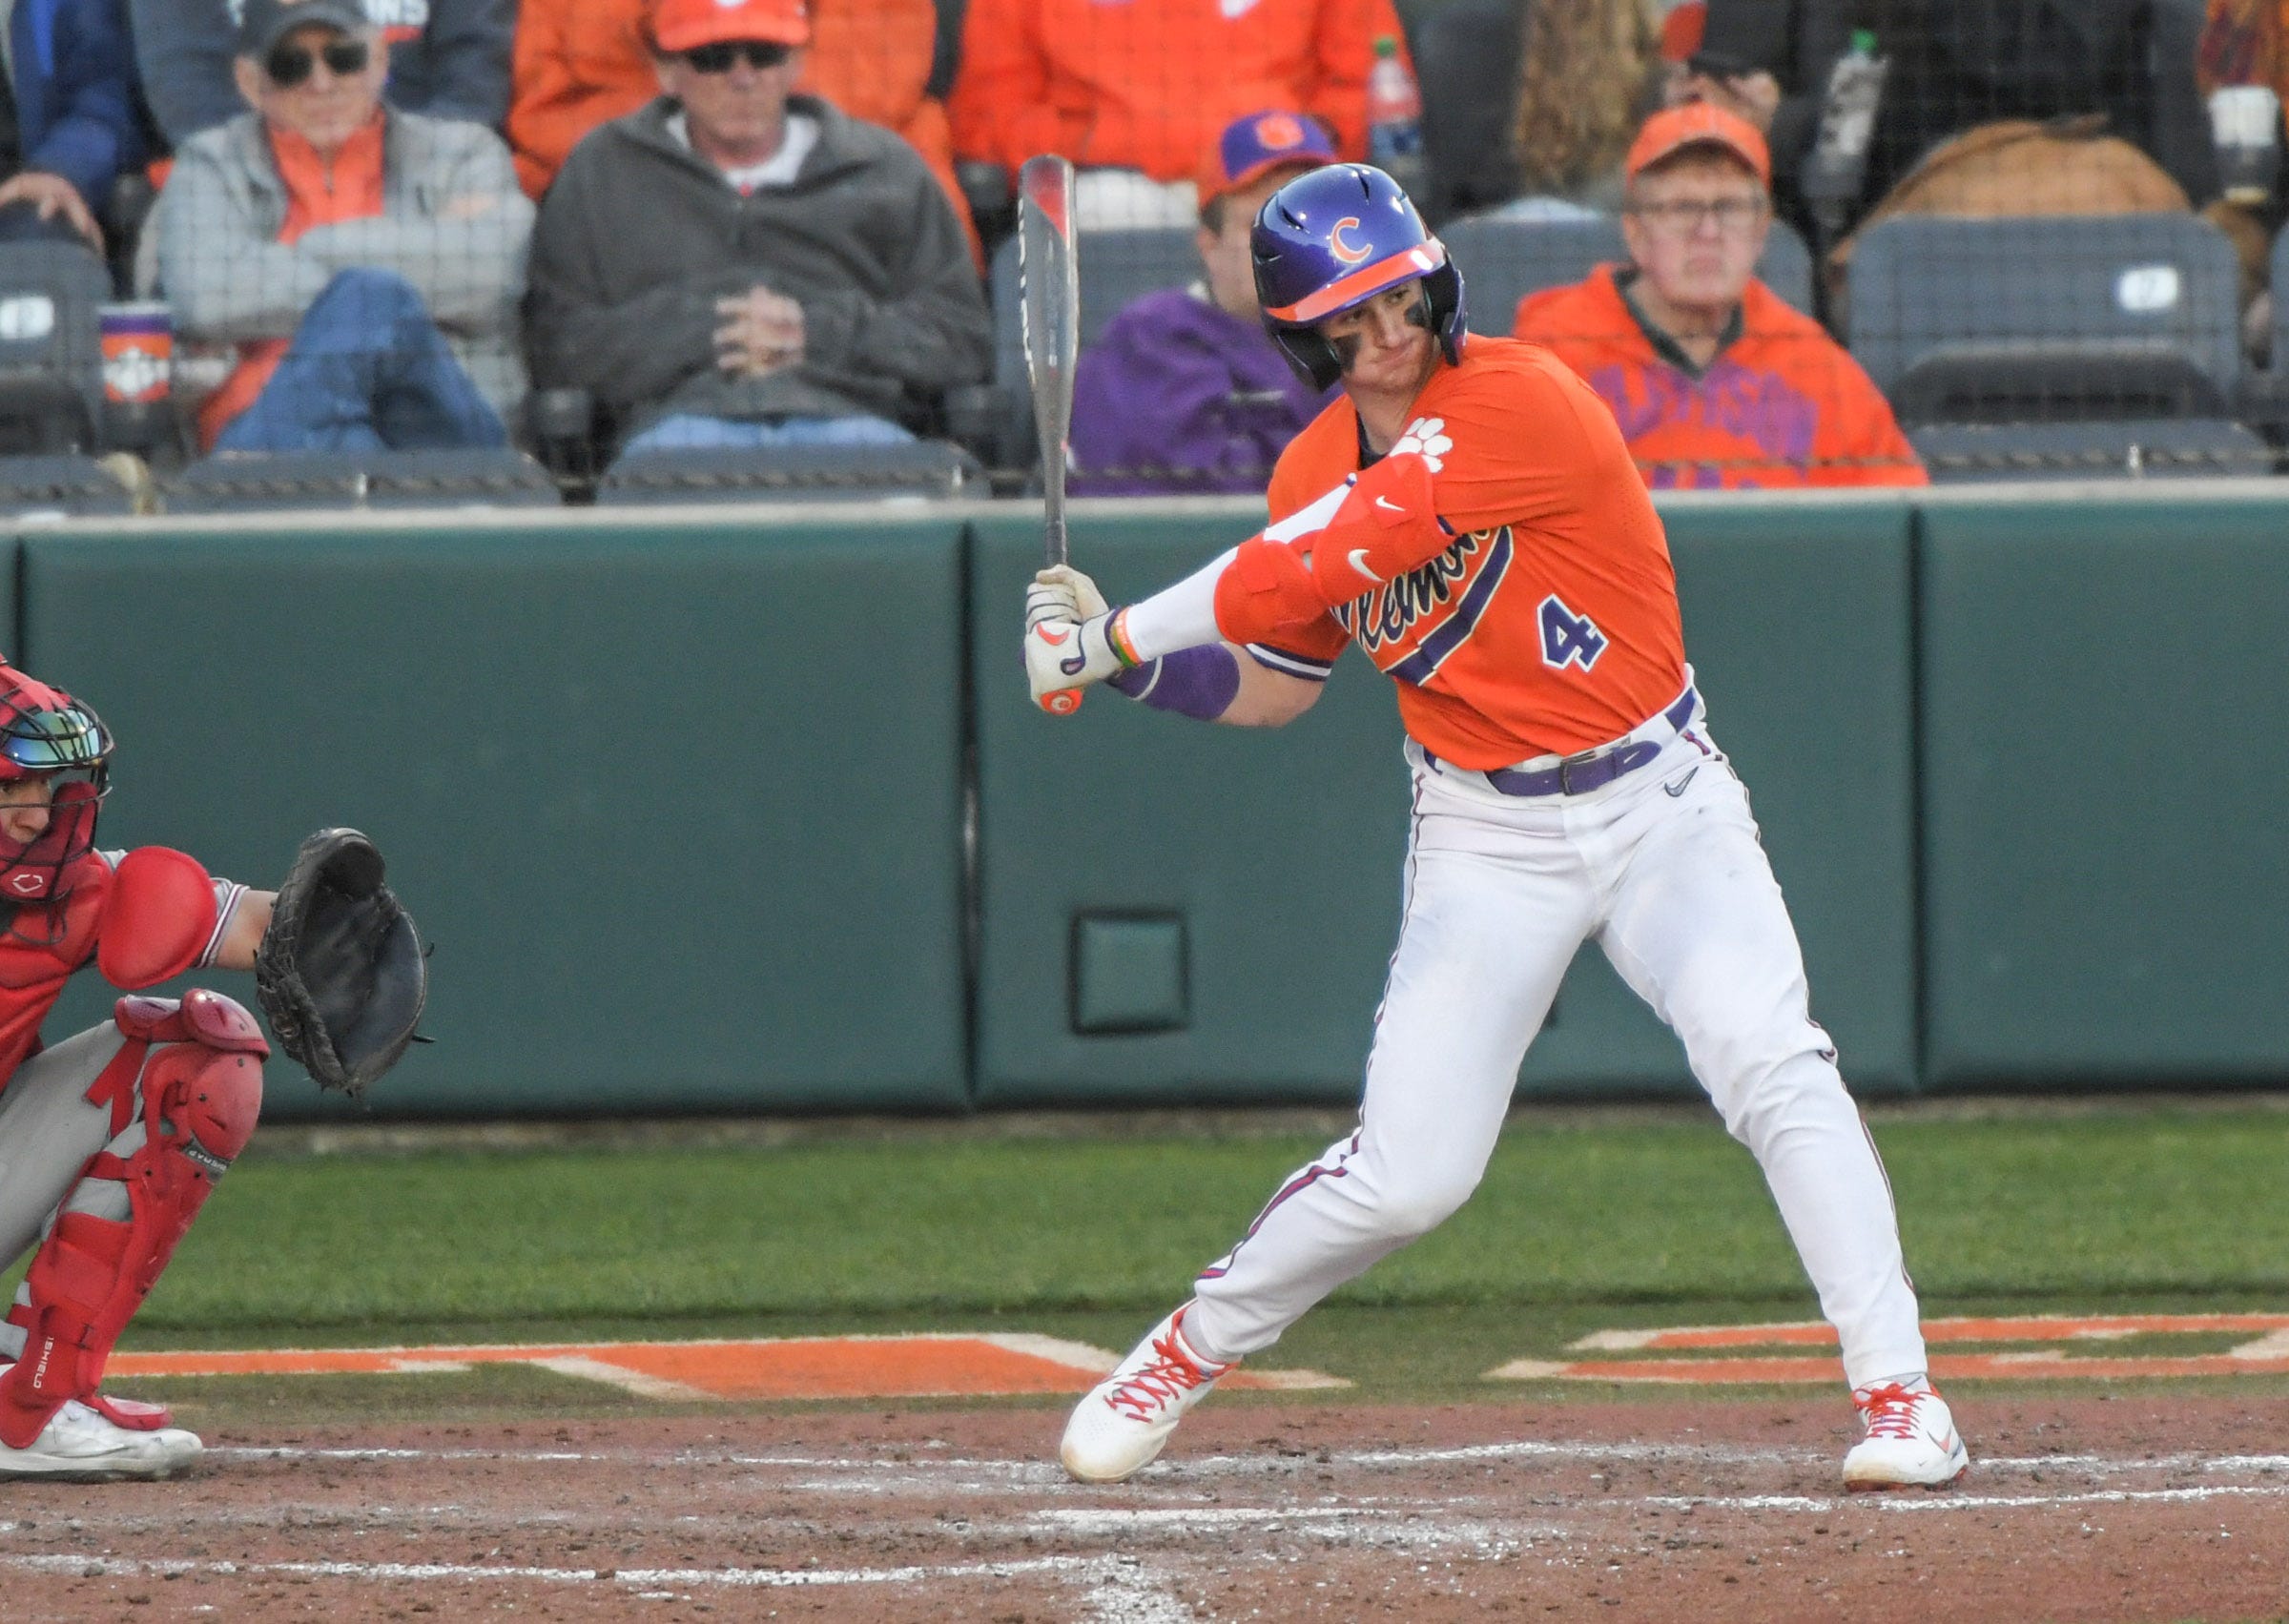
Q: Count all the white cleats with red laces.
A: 2